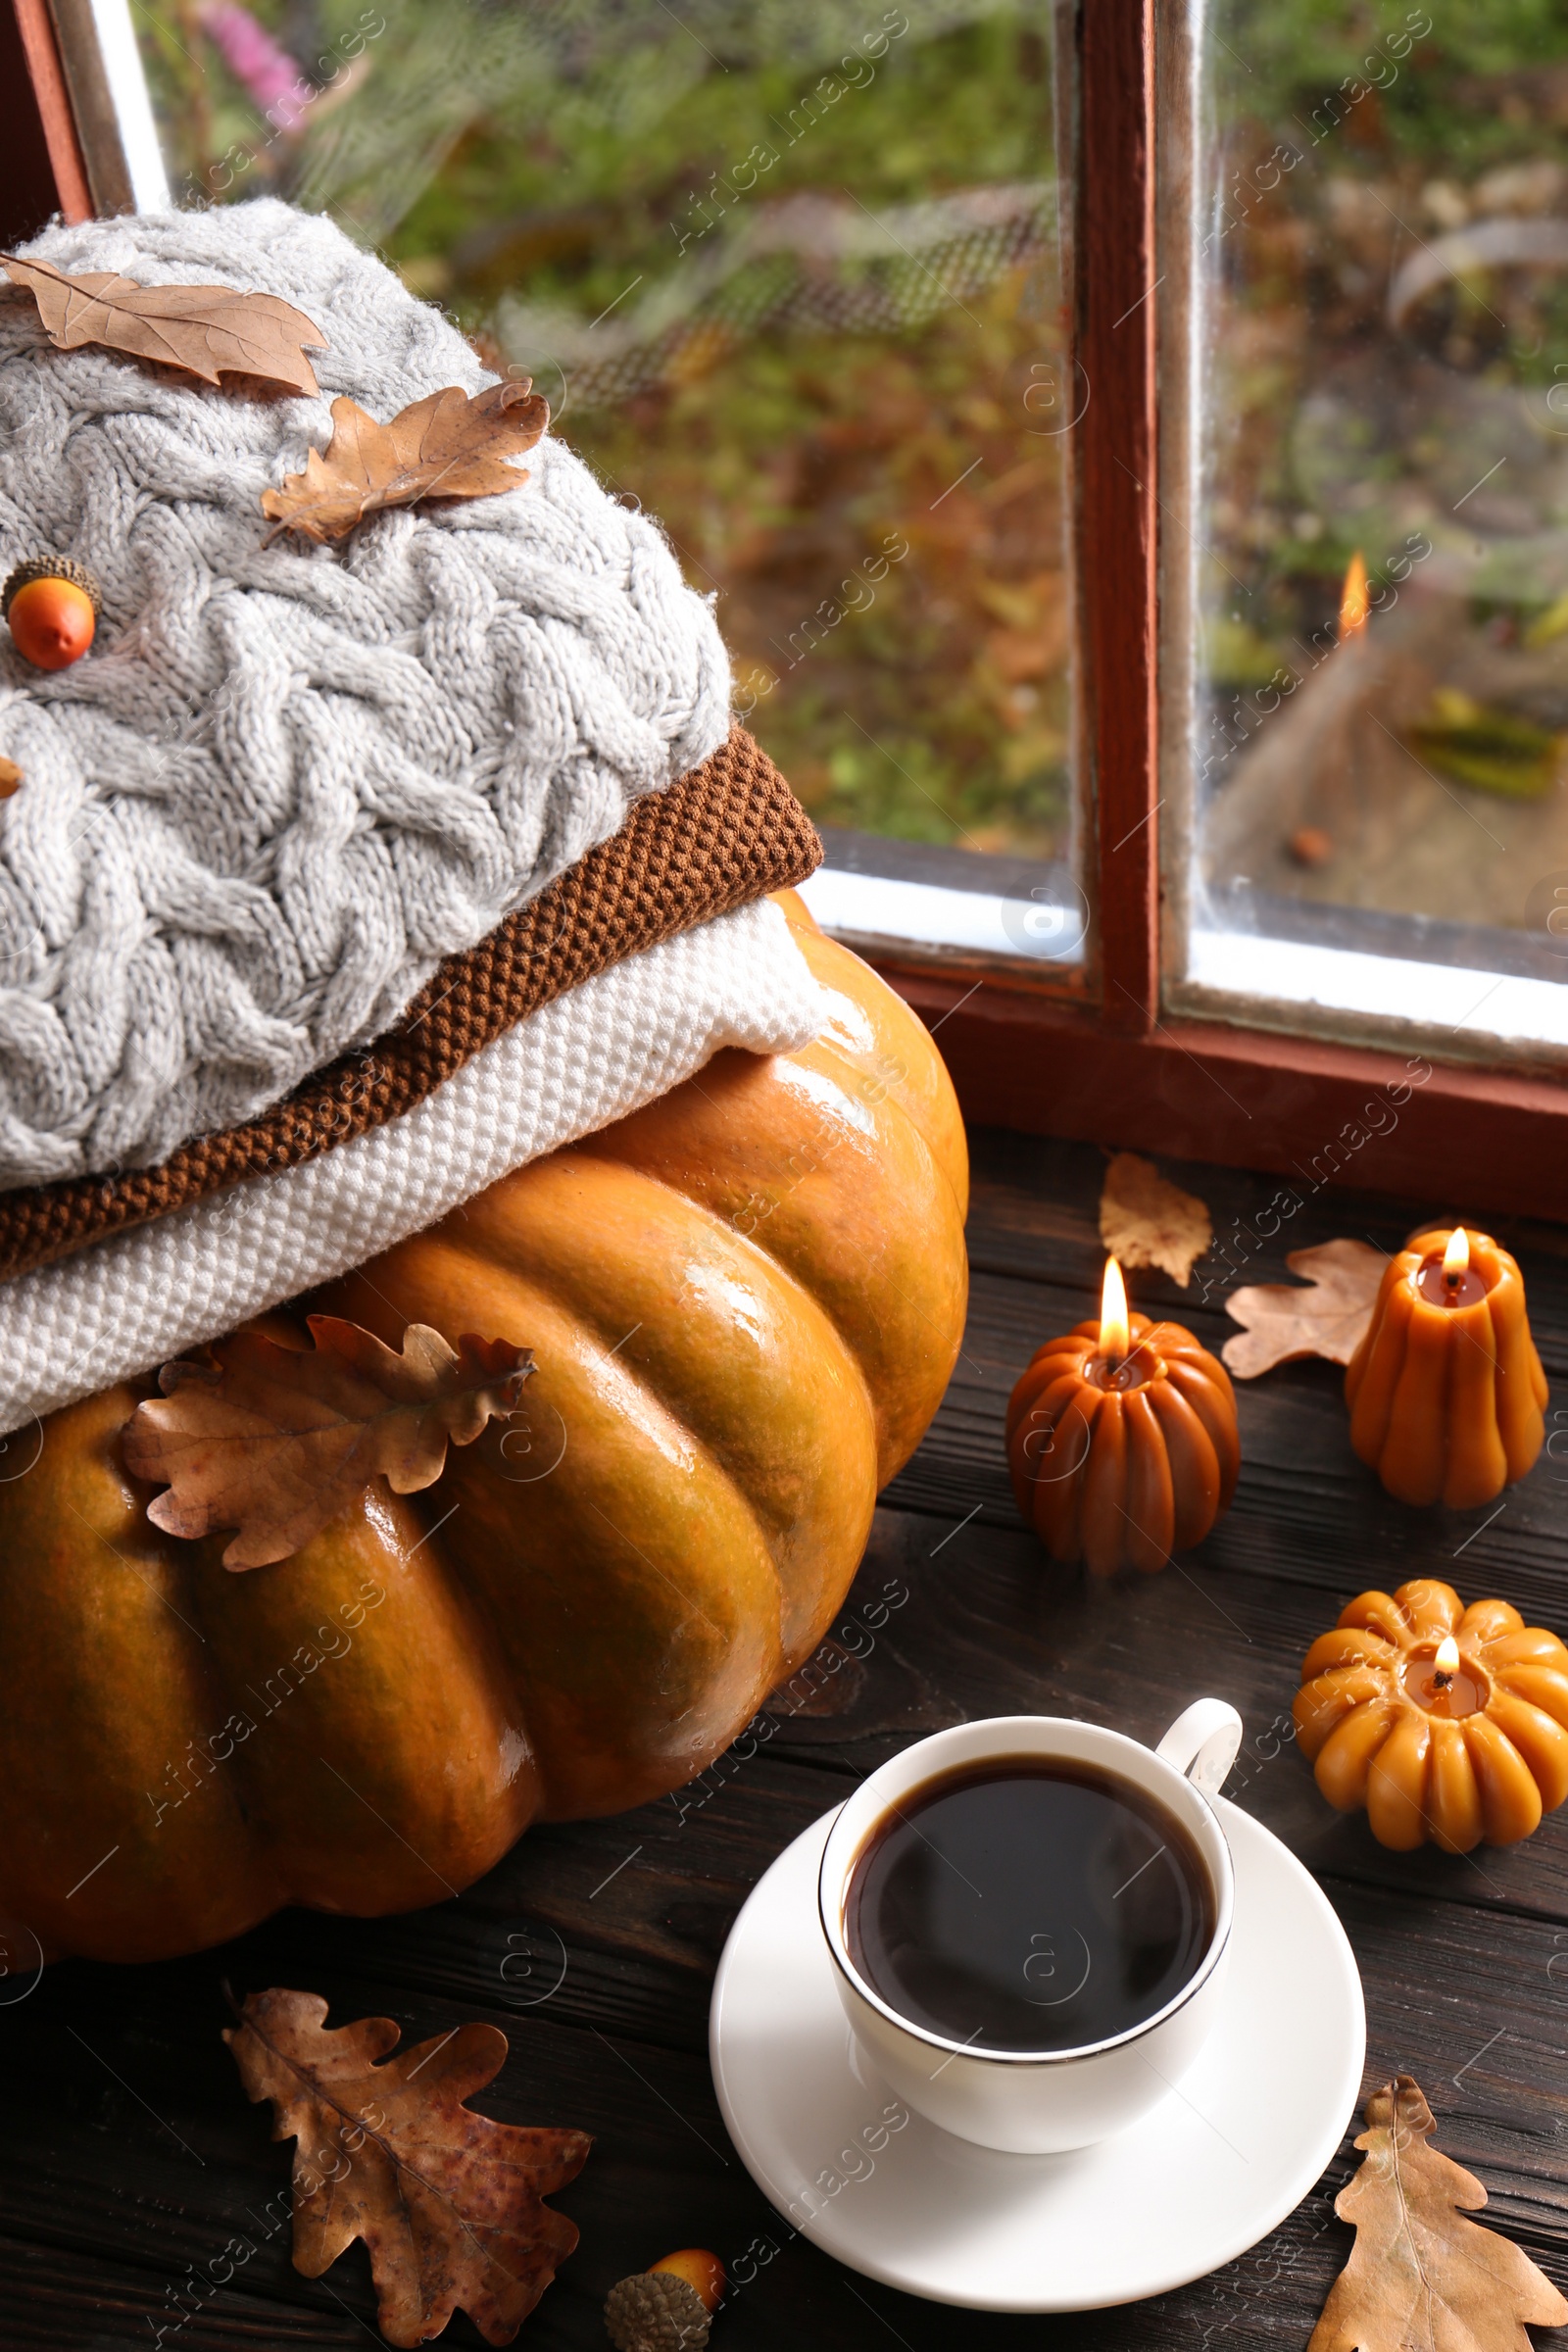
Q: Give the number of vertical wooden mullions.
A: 1